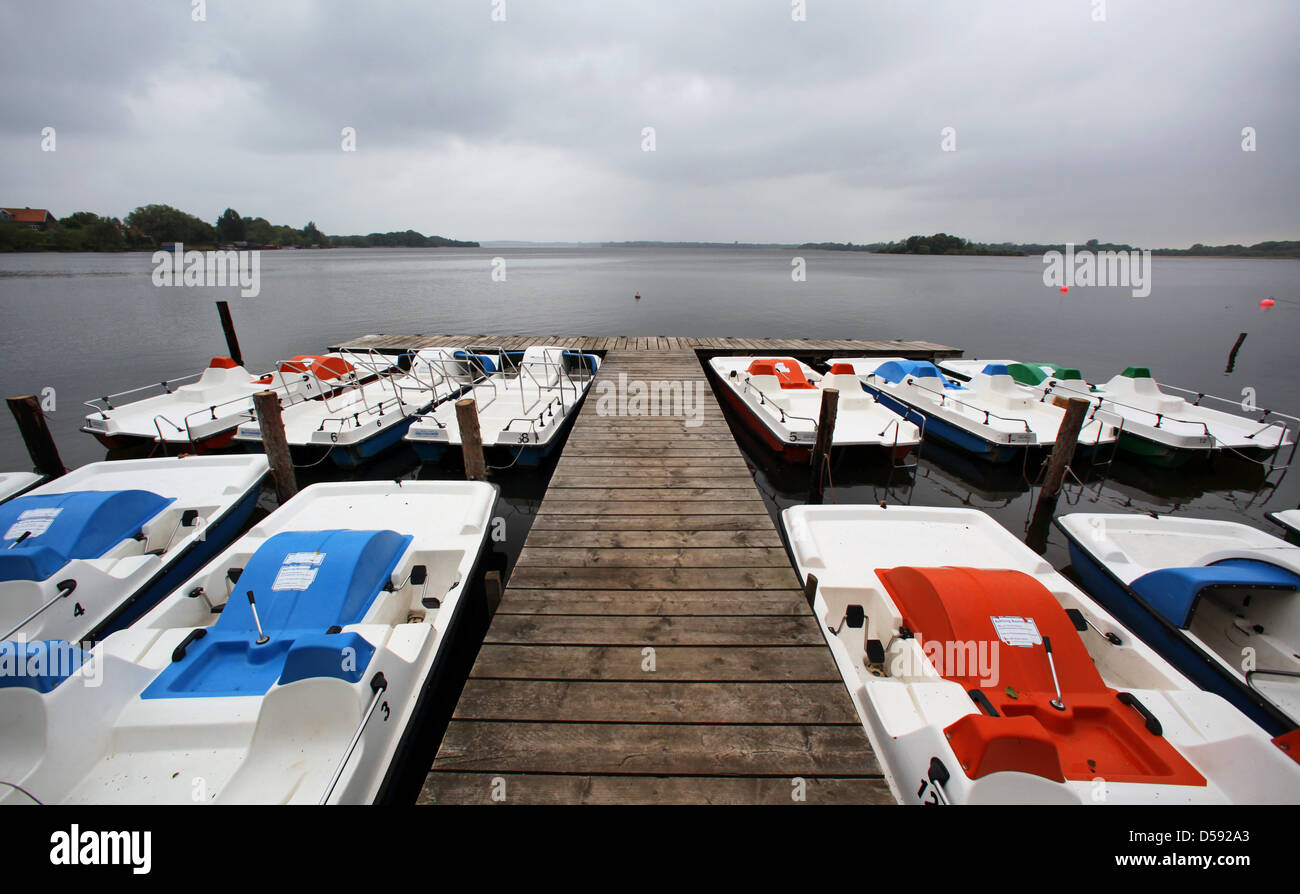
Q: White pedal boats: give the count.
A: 12